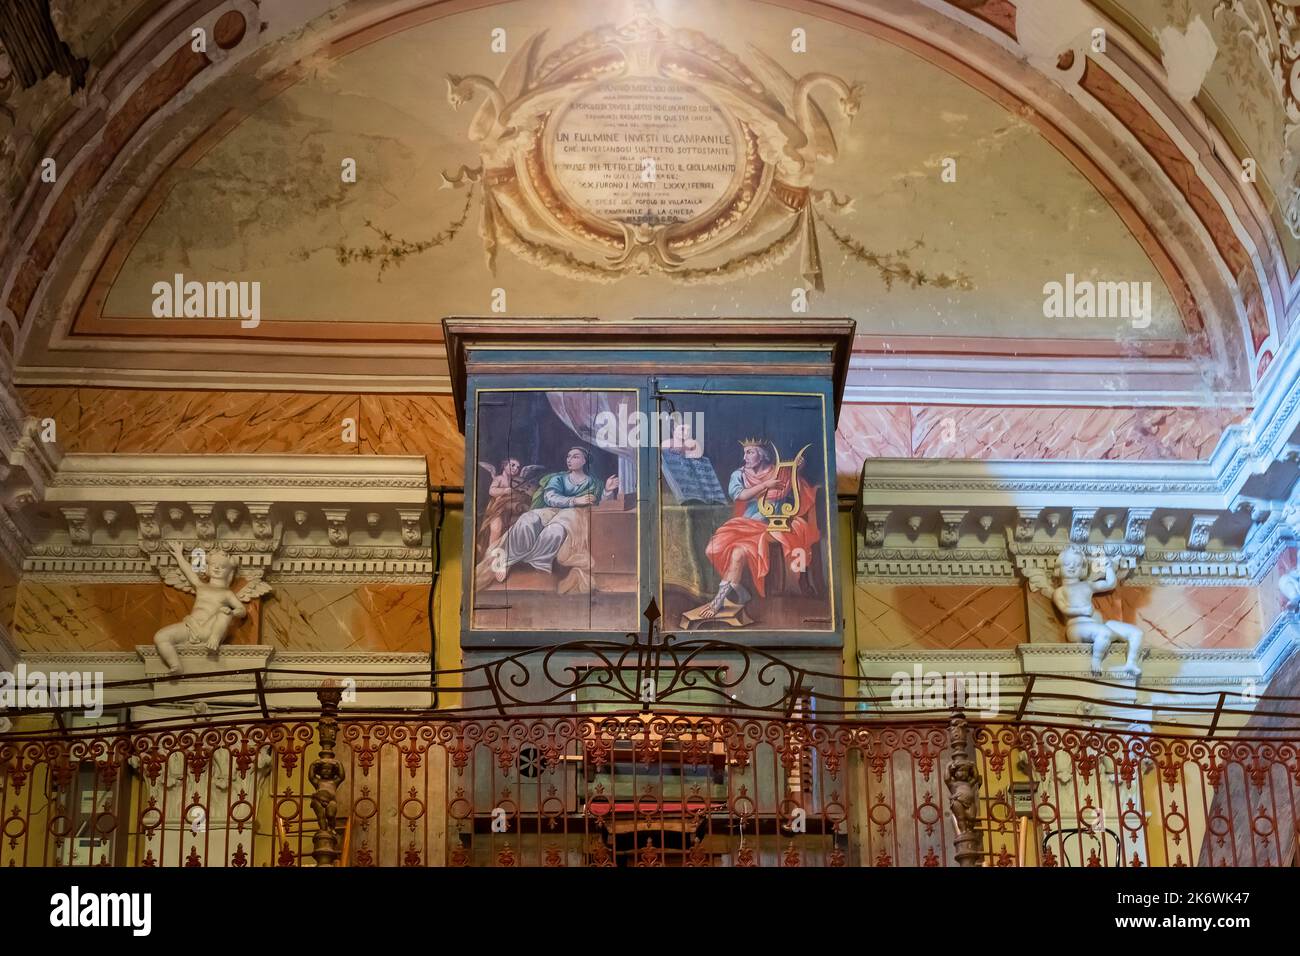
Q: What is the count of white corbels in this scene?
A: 12